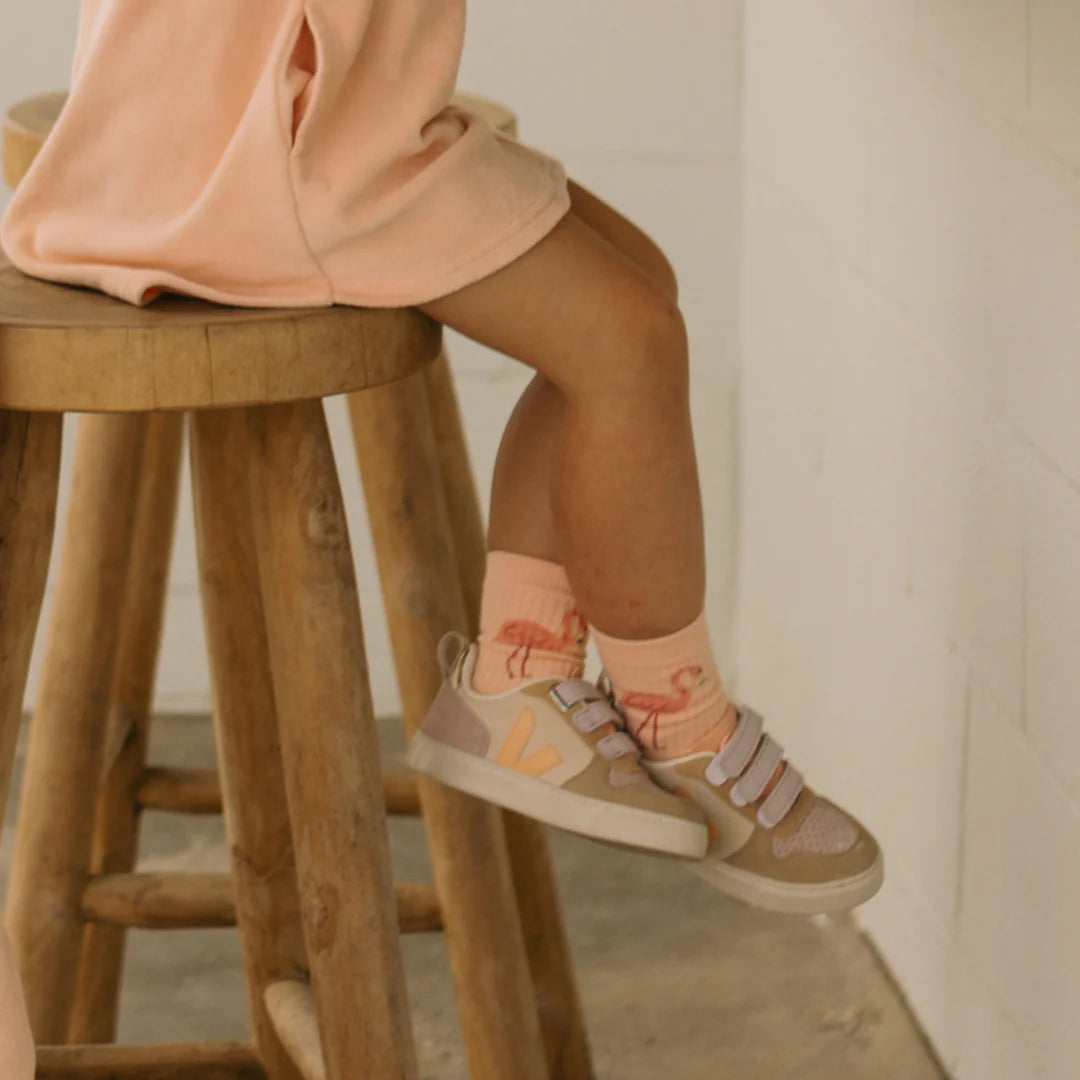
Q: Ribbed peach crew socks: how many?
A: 2